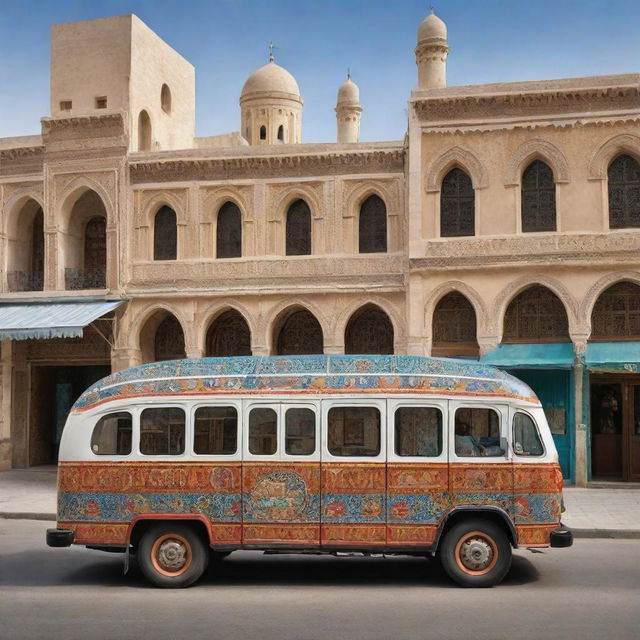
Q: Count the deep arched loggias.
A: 2